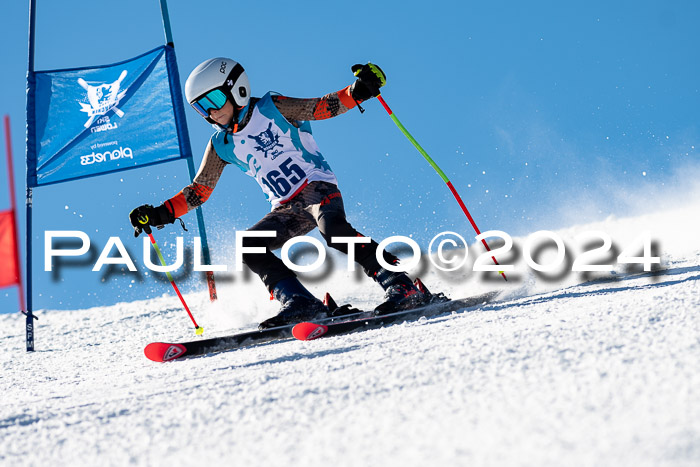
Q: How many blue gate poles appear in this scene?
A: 2